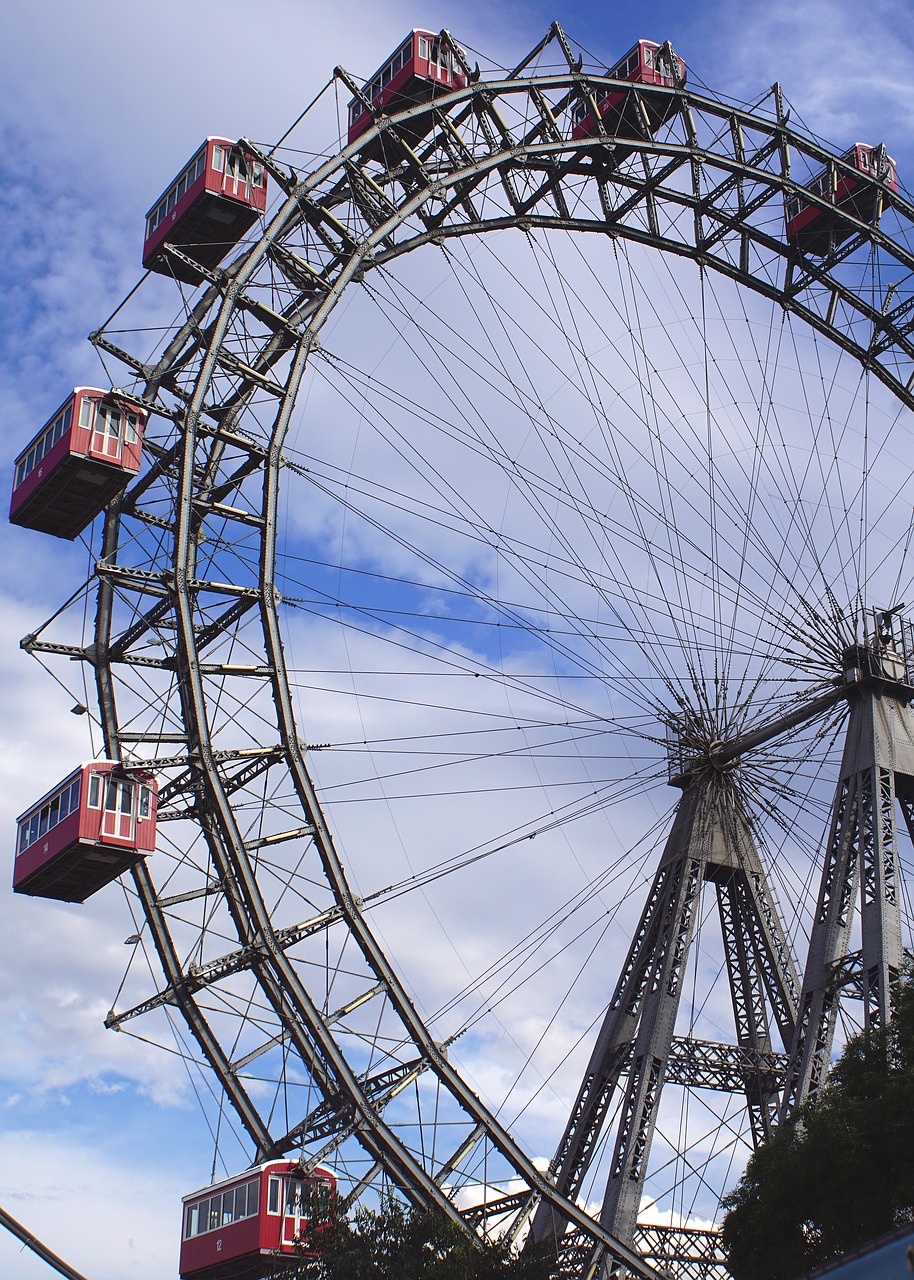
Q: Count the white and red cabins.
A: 7